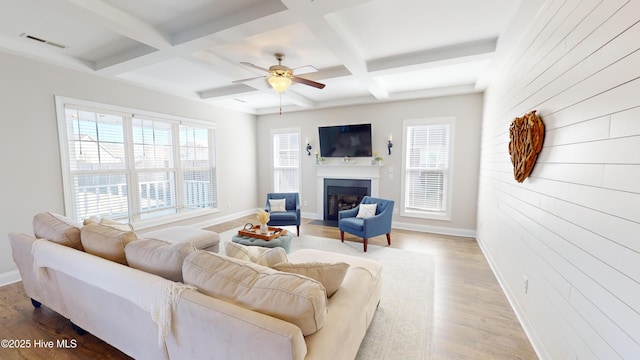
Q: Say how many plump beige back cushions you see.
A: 4